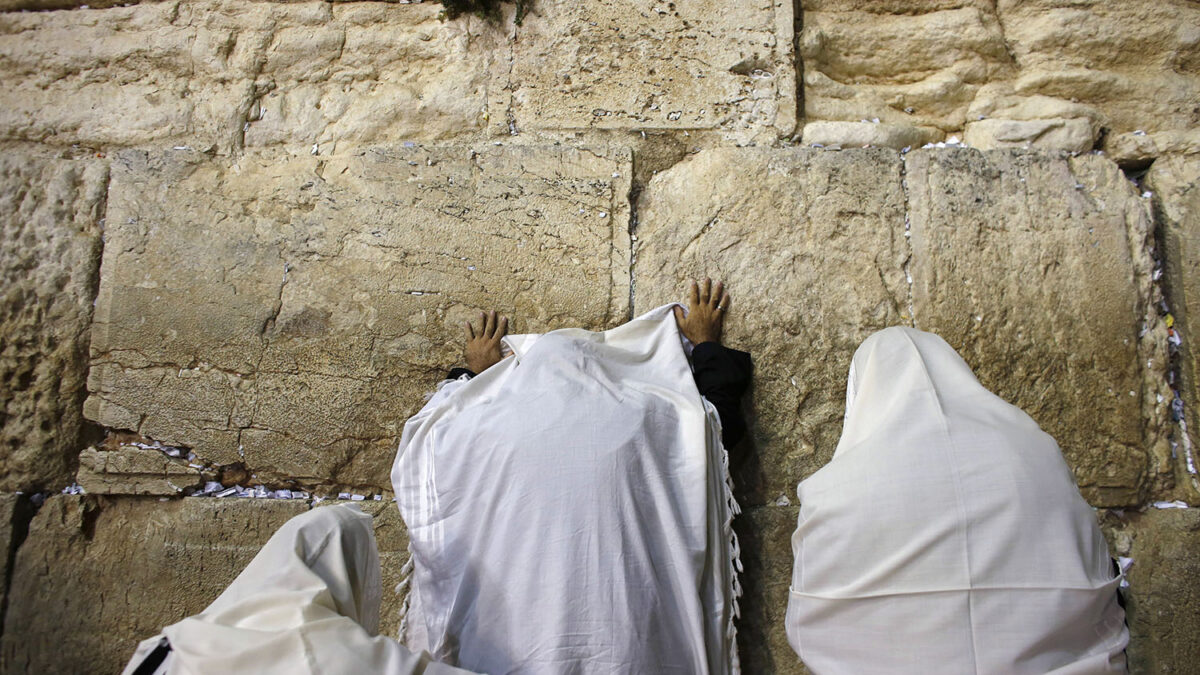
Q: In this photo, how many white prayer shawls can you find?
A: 3